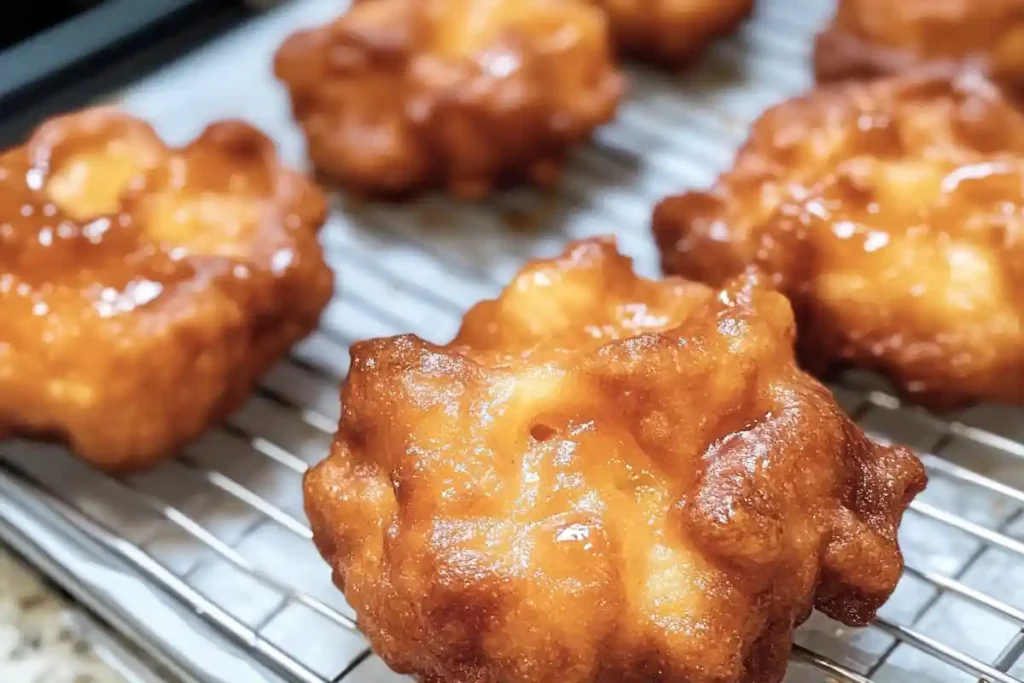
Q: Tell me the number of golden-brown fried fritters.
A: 6